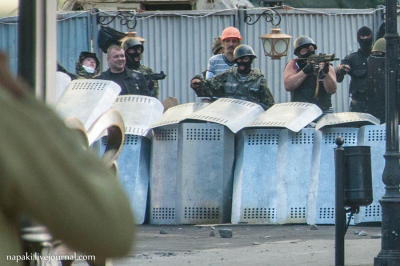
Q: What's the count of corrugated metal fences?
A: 1